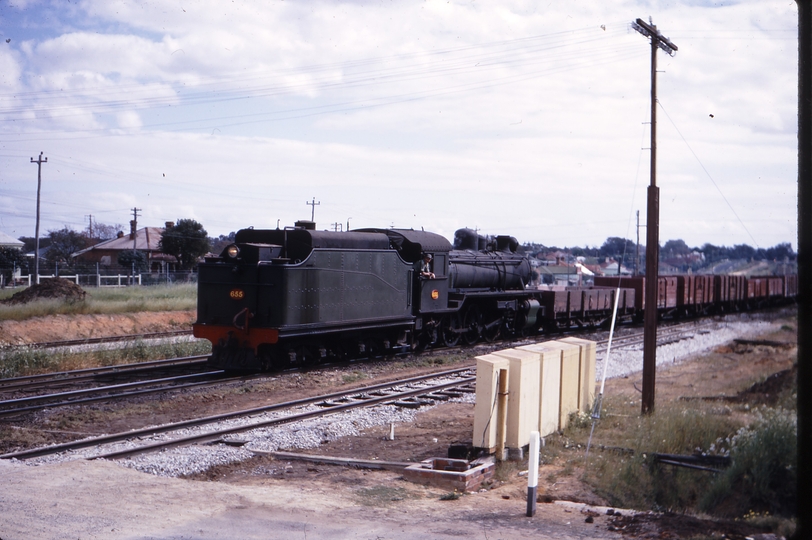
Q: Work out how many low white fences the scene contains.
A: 3